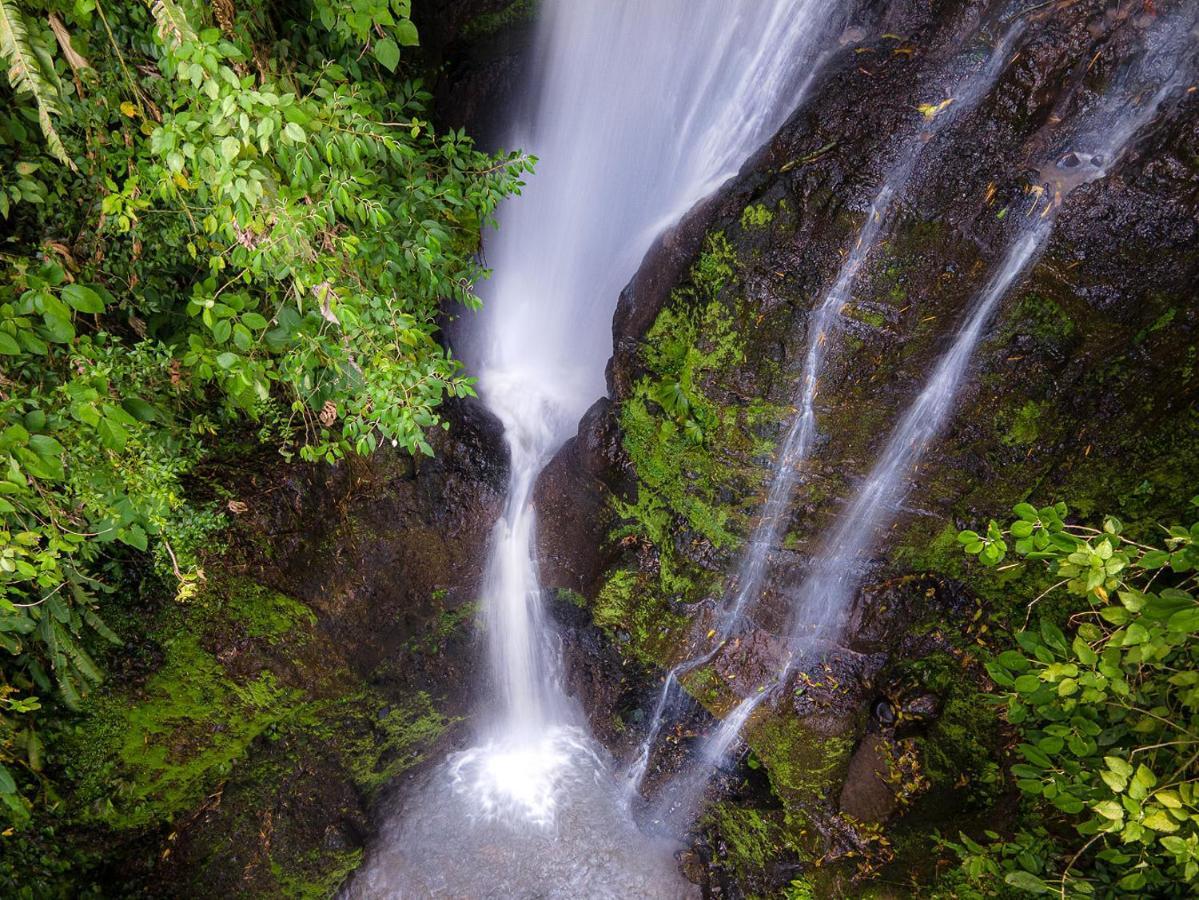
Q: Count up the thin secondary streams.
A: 2